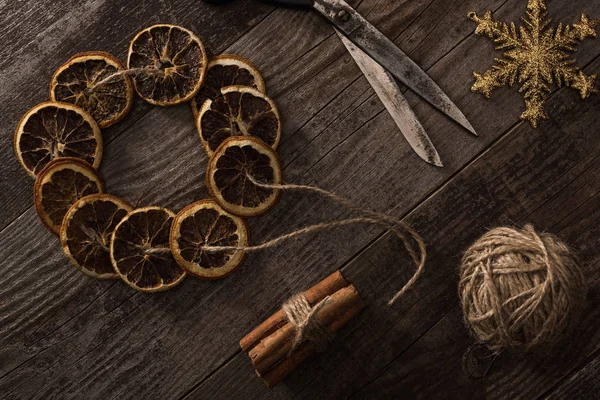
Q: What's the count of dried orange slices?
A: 10